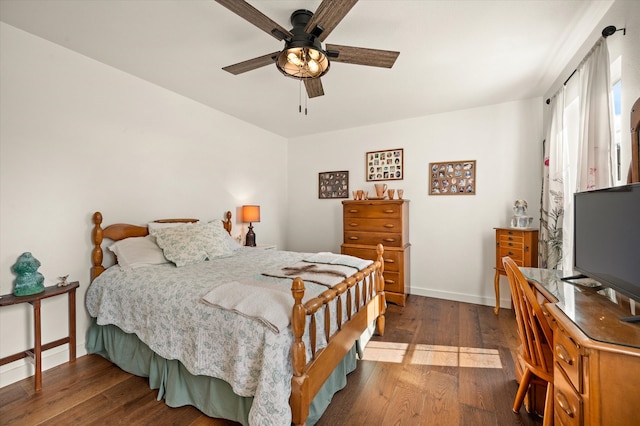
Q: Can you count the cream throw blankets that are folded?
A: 1